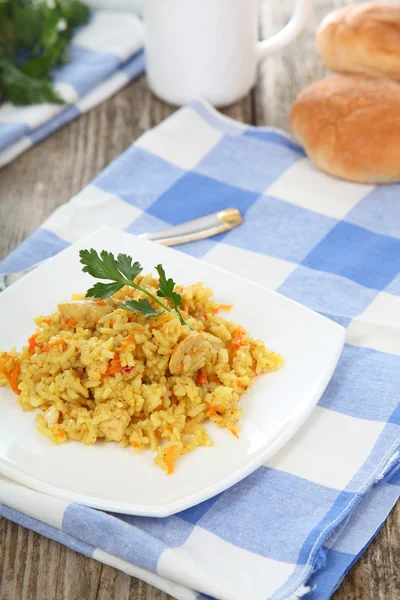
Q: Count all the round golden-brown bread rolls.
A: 2